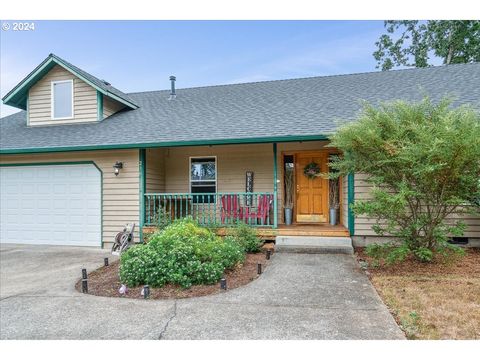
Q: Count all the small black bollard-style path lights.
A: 7